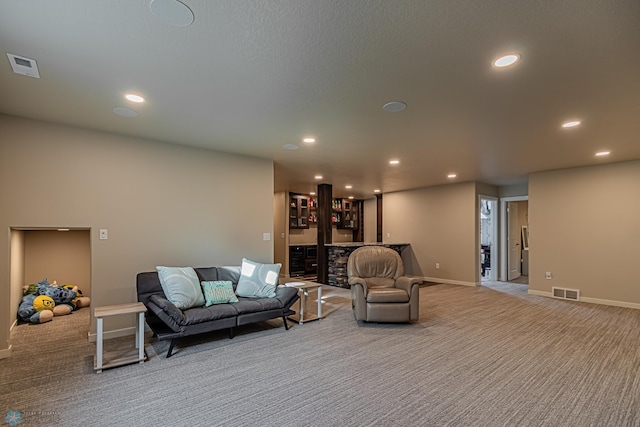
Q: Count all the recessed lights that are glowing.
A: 12